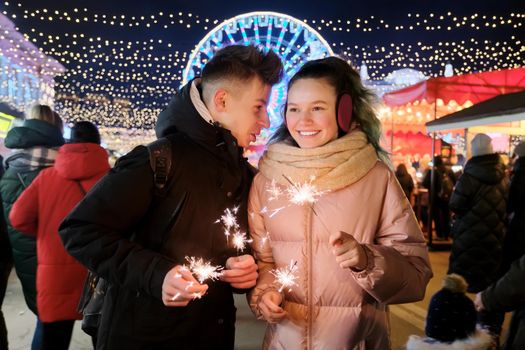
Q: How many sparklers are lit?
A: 4